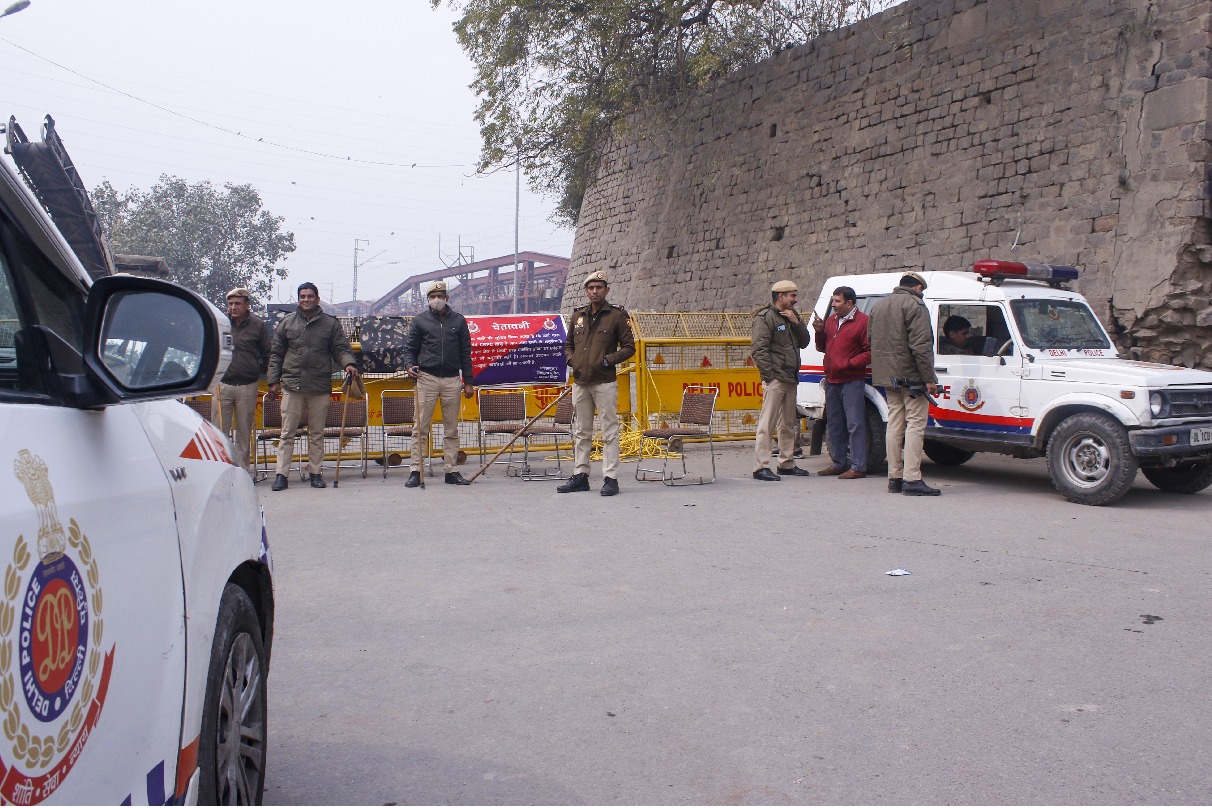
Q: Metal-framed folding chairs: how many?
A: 7